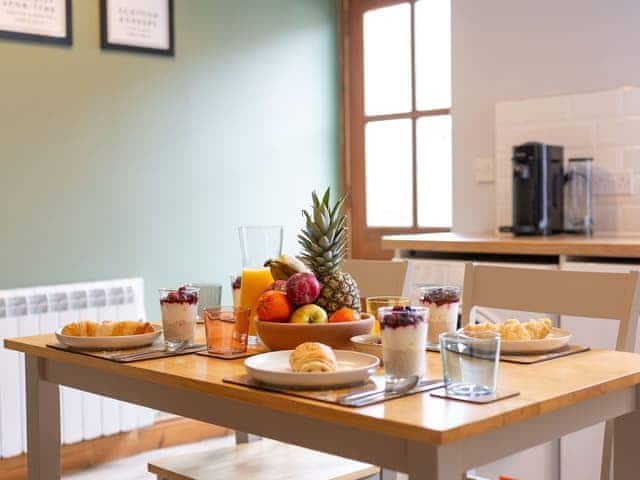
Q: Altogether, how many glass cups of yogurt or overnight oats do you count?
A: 4